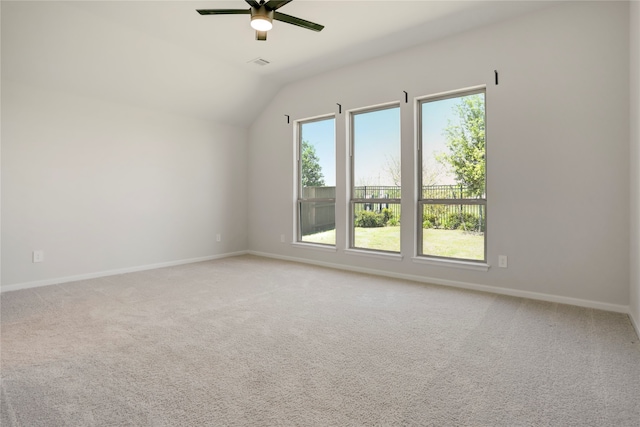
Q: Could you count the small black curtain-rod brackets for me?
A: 4